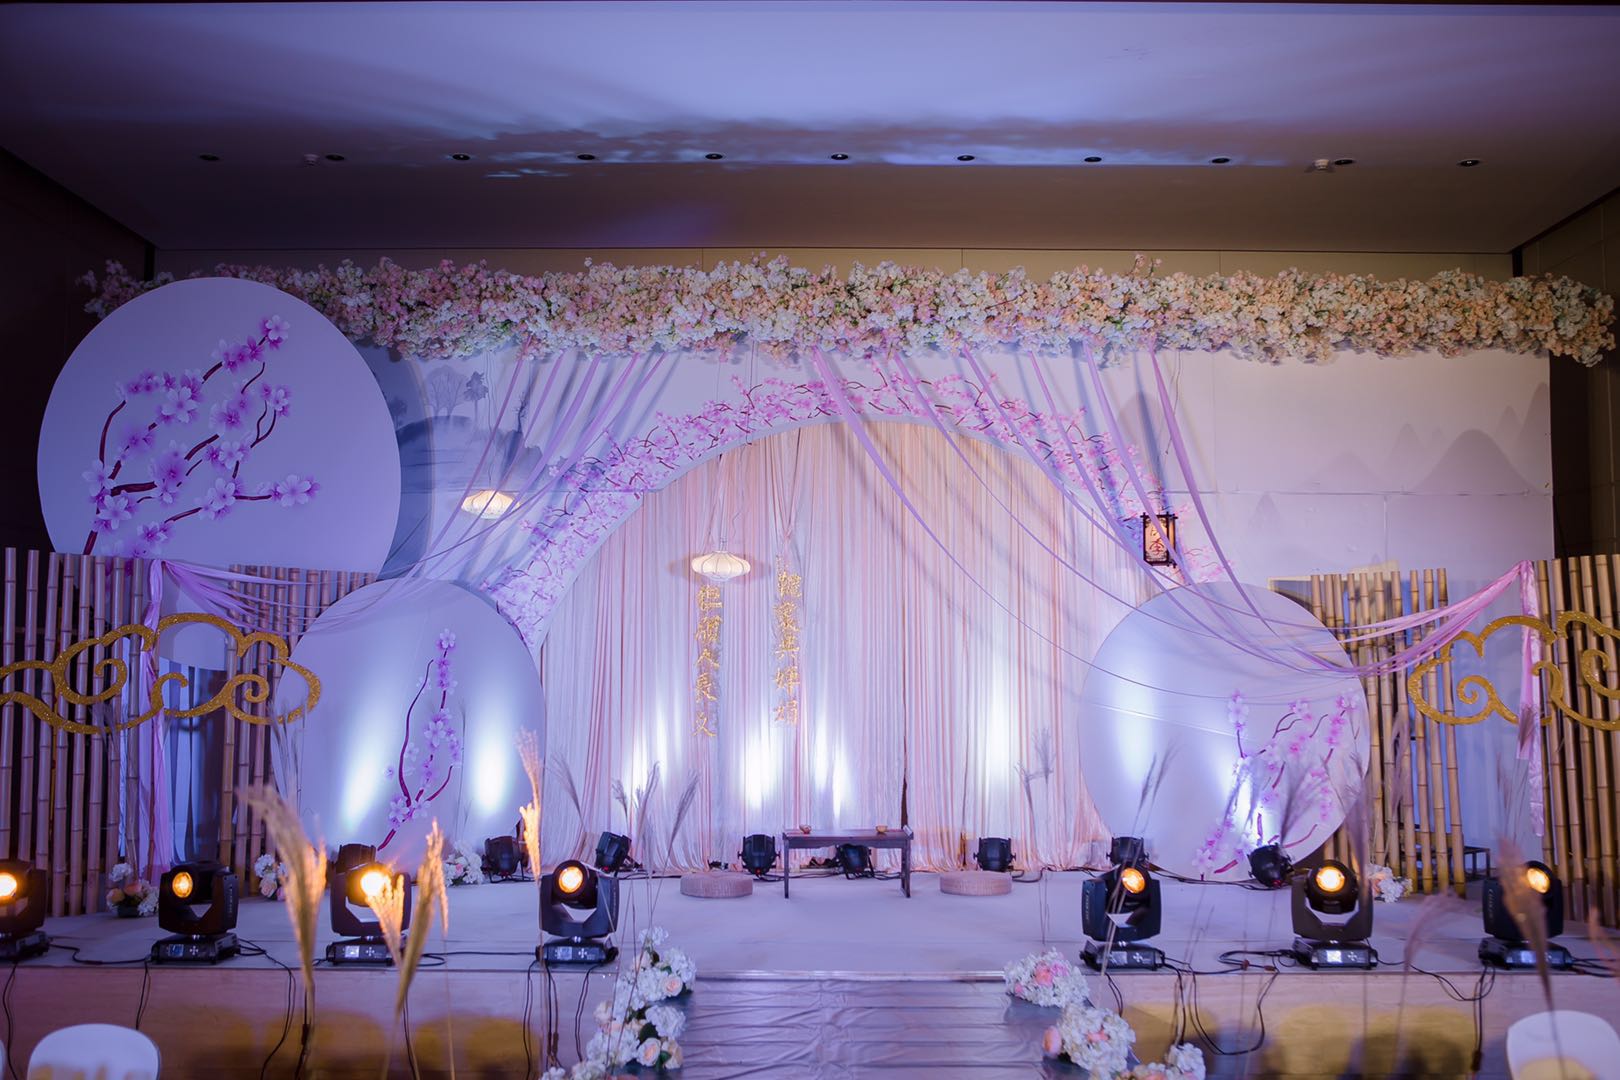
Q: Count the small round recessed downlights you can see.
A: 11